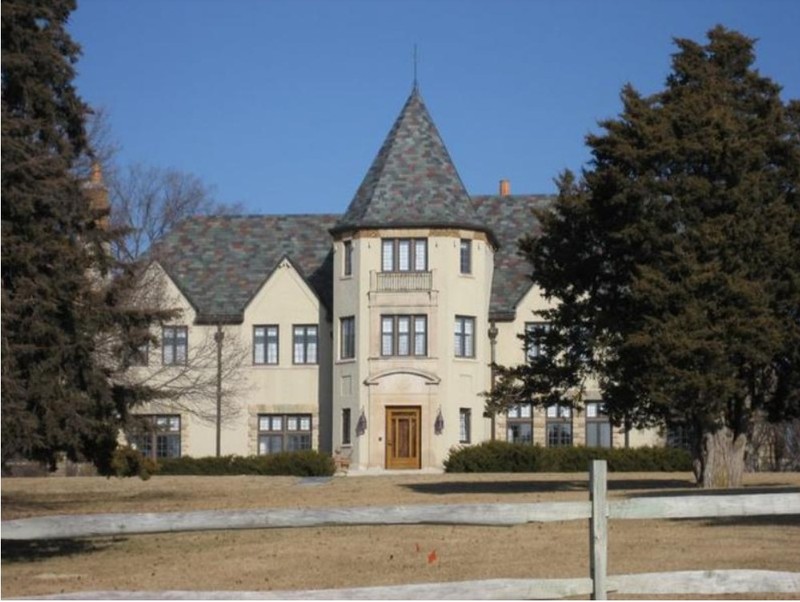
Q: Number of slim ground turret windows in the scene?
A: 2